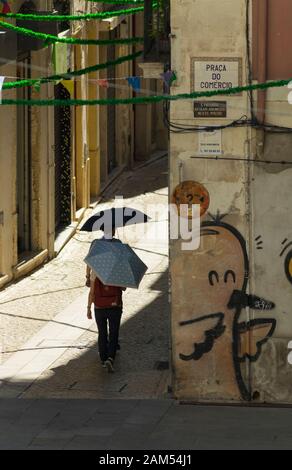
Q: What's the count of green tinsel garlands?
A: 5